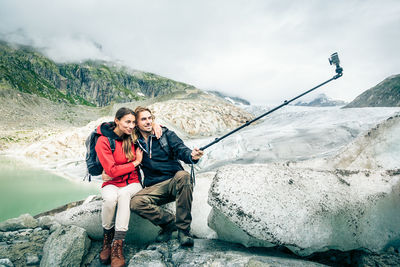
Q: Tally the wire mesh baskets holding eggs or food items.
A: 0